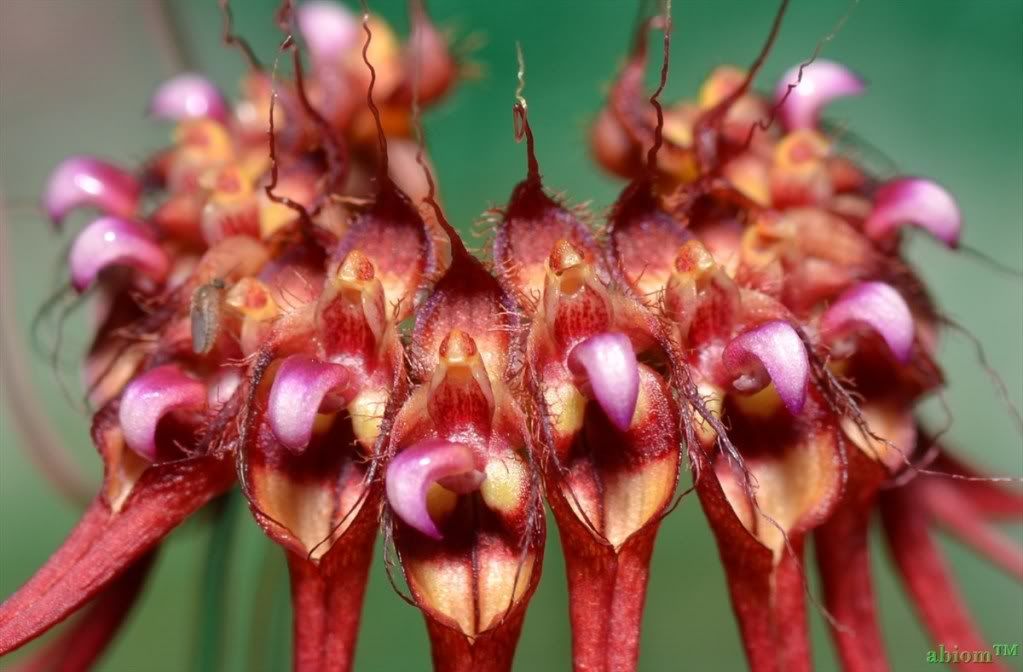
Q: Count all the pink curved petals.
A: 12